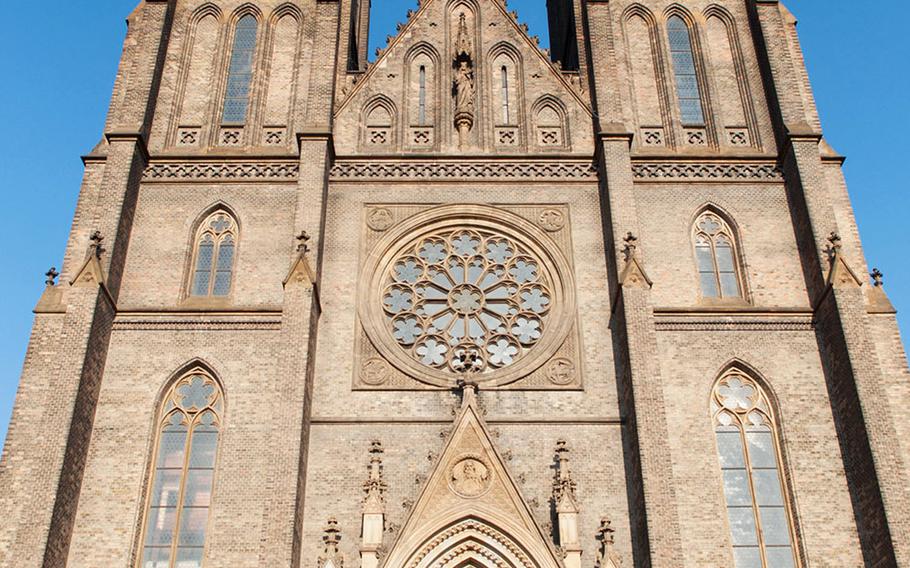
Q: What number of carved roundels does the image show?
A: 5